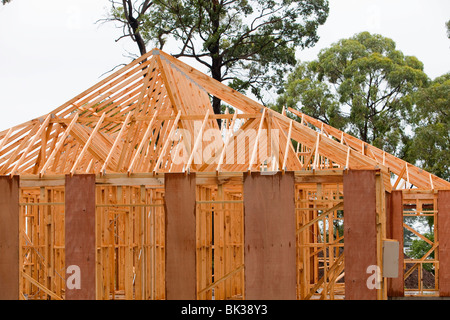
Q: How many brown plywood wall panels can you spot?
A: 7